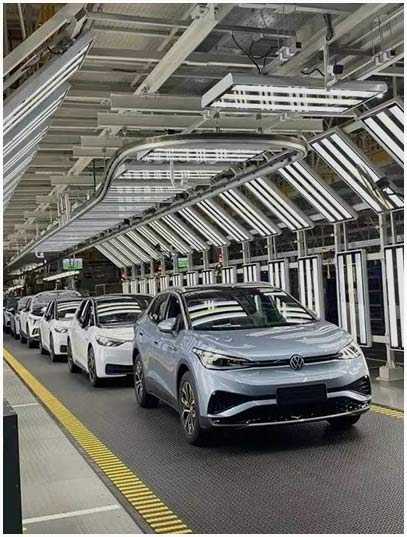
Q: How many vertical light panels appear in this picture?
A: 14